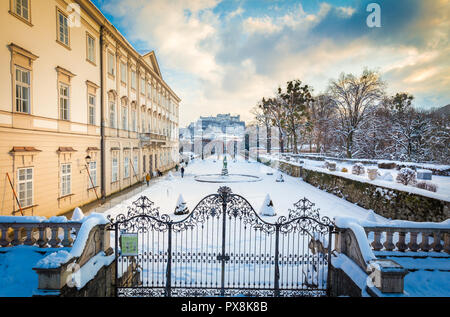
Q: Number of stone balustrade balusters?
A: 13